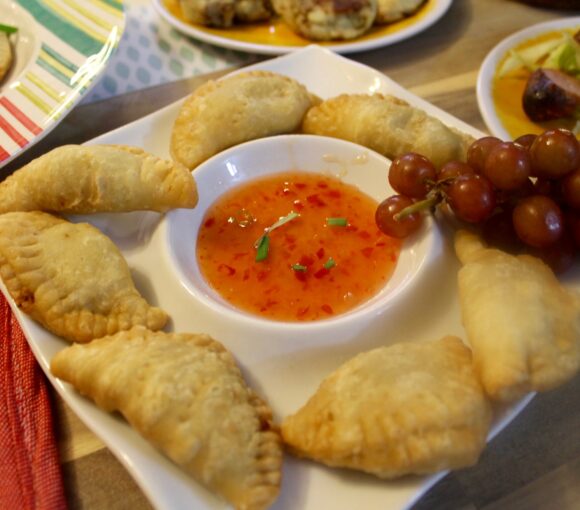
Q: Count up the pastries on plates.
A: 7